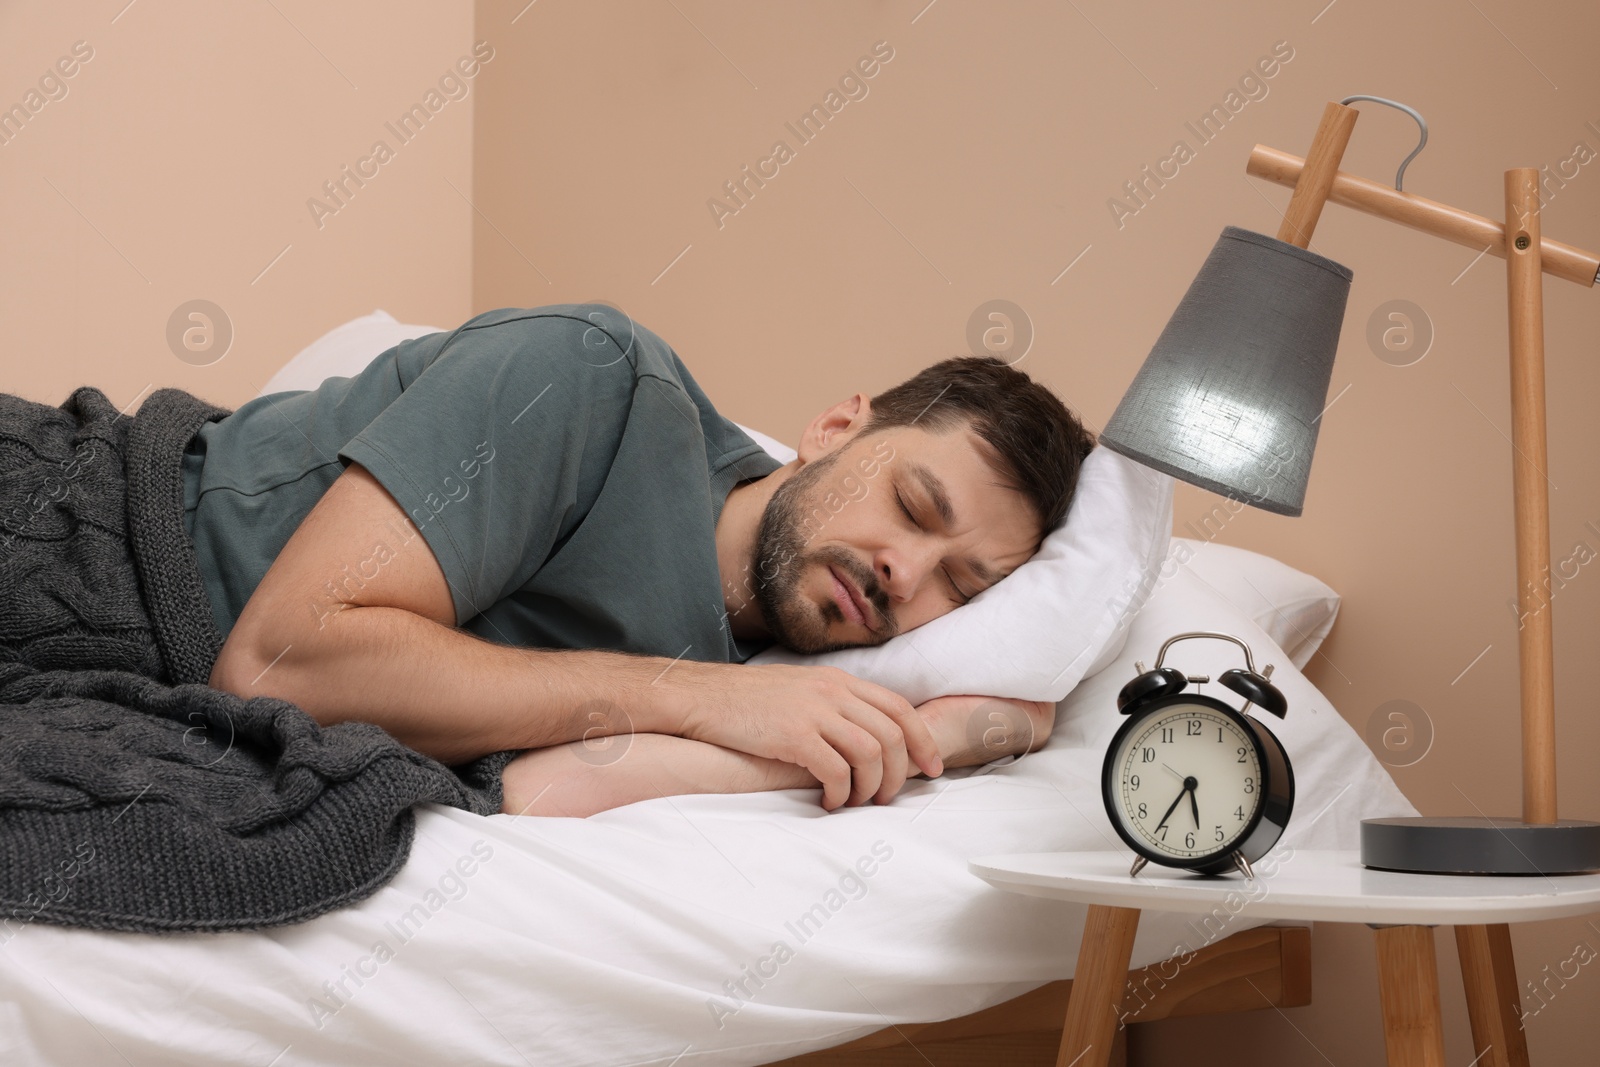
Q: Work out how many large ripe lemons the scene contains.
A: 0